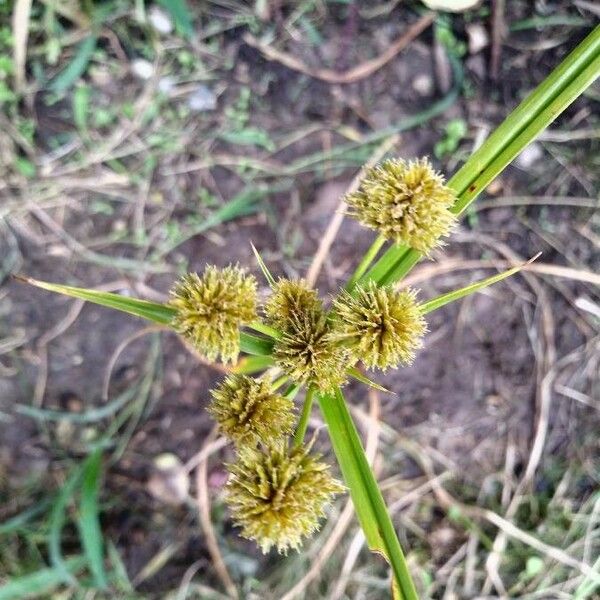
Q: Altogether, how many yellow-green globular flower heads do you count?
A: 7